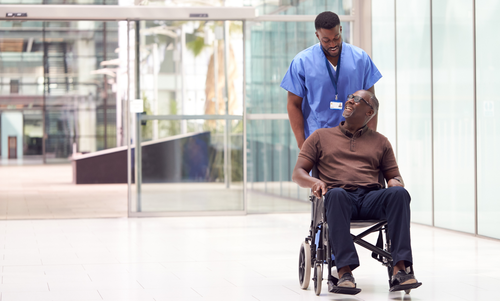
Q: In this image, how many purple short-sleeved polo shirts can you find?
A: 0